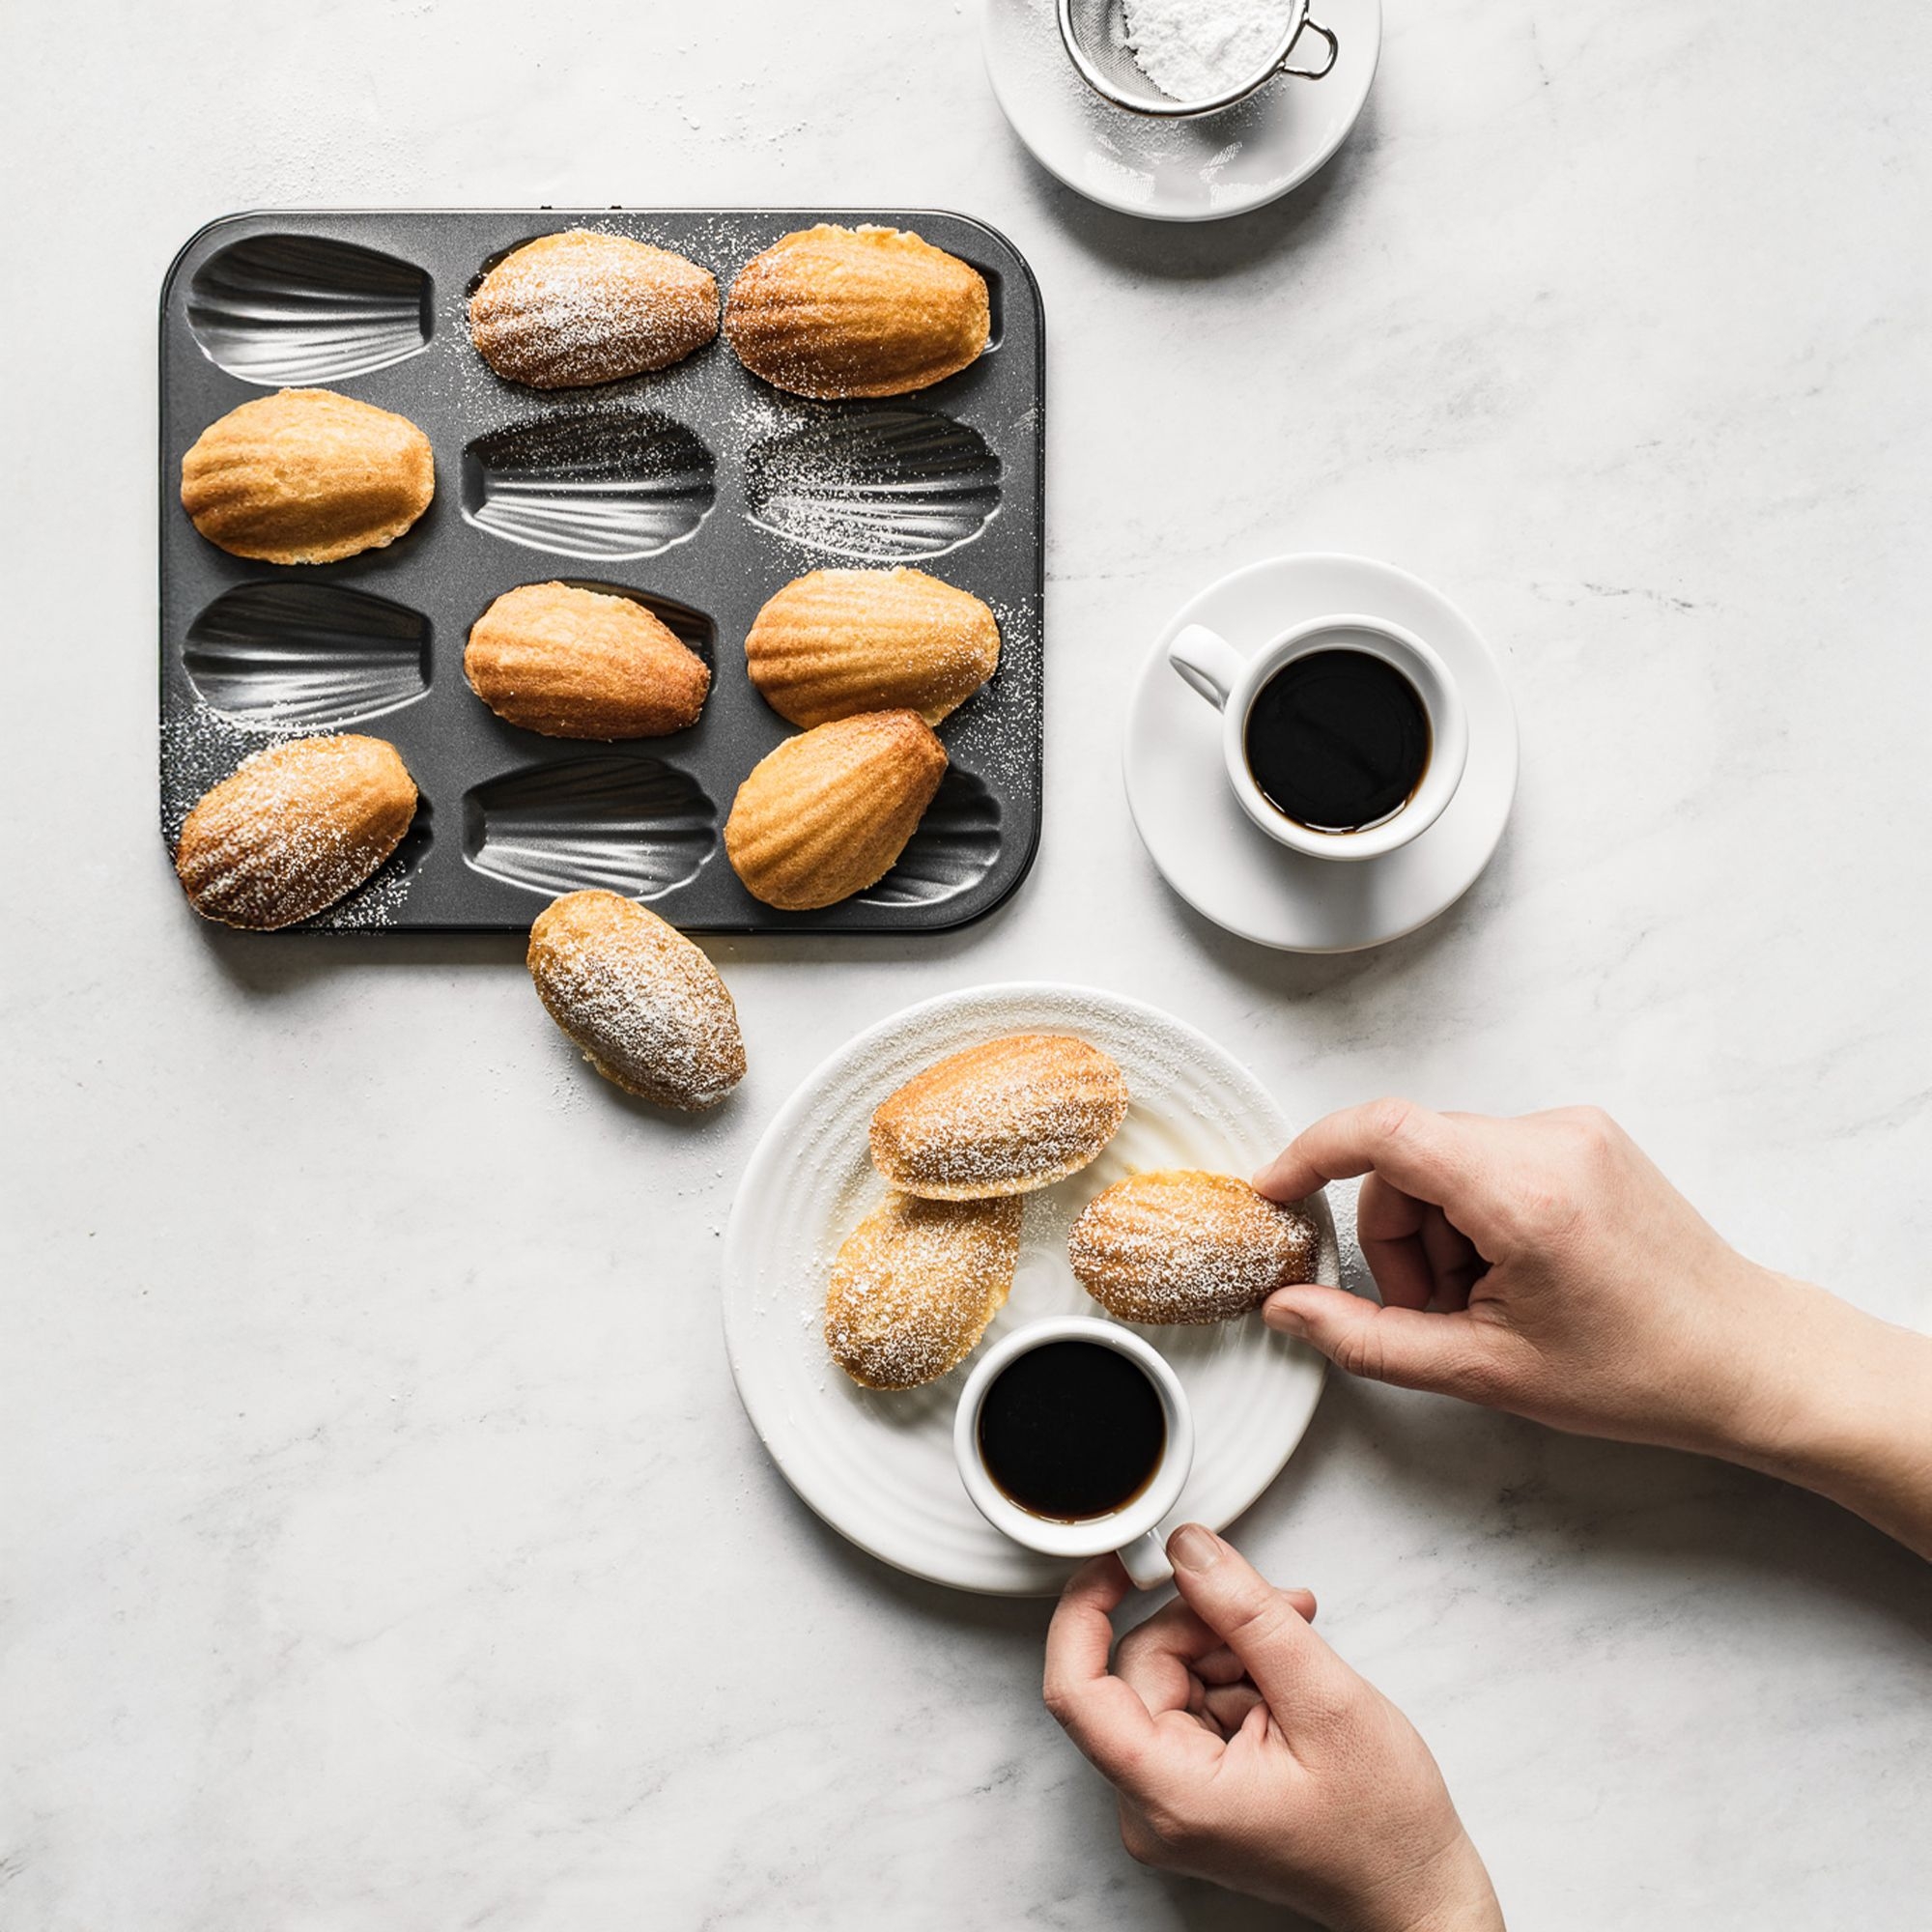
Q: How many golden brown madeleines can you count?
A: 11